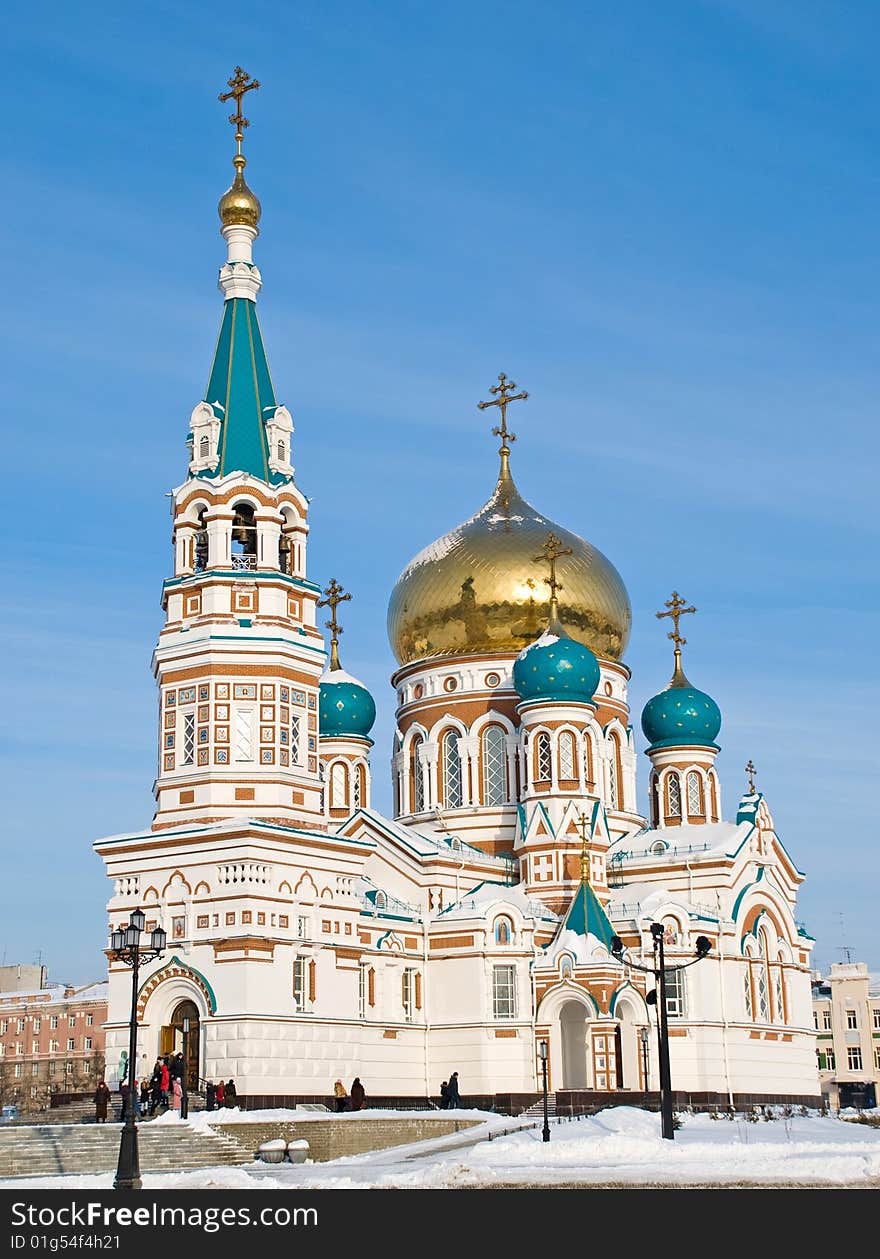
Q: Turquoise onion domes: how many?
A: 3